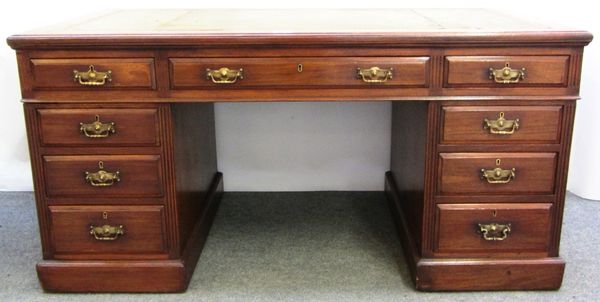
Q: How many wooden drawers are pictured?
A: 9